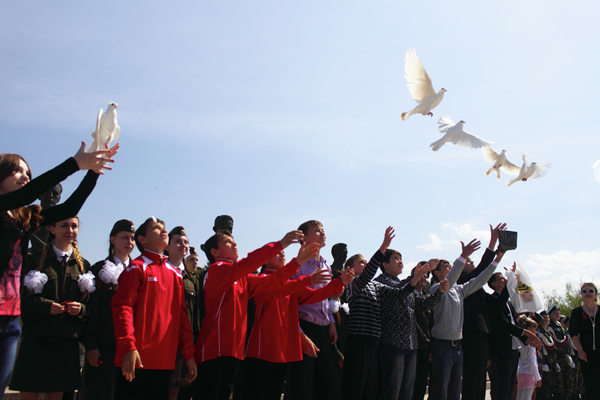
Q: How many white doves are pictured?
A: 5